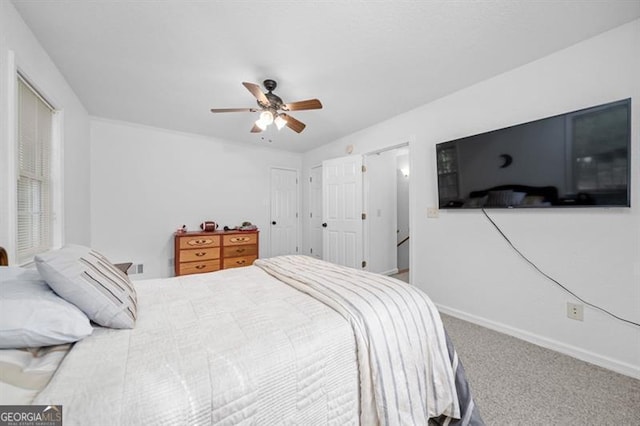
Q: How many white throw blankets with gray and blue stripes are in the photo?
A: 1